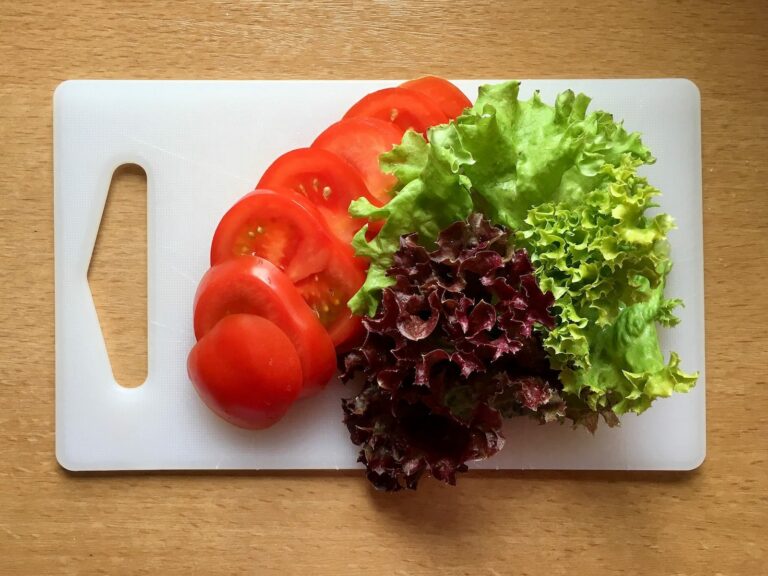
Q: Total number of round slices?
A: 7